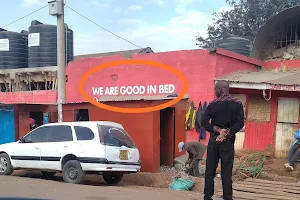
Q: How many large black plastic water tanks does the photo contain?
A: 3